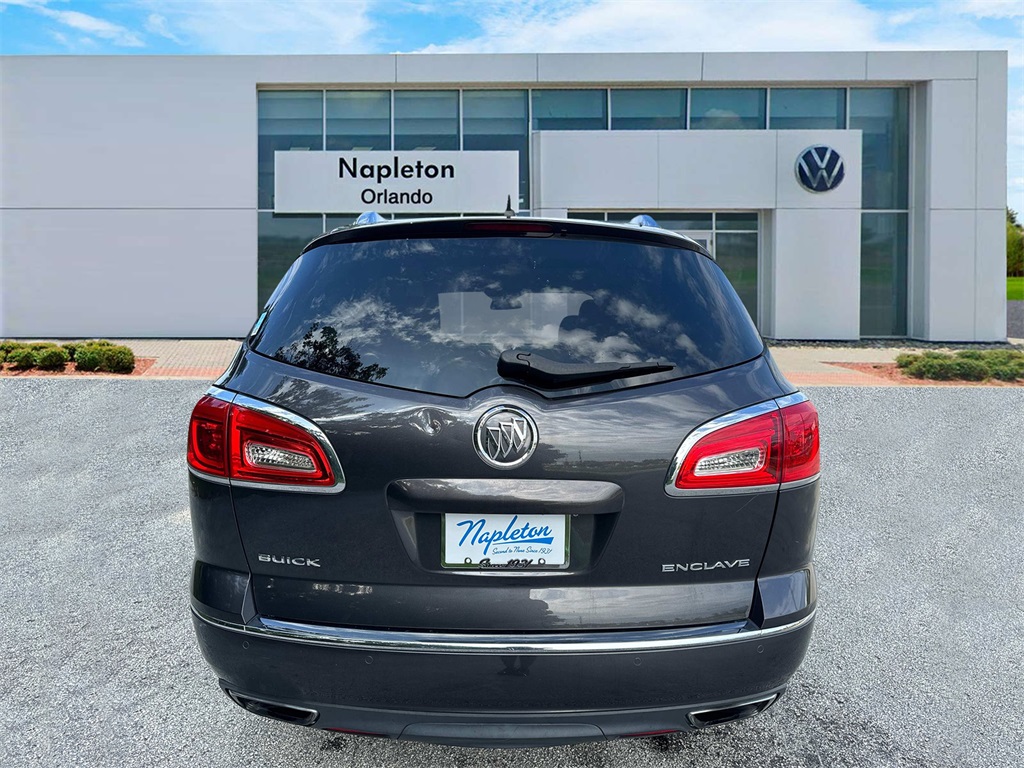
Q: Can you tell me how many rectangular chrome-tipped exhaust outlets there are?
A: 2